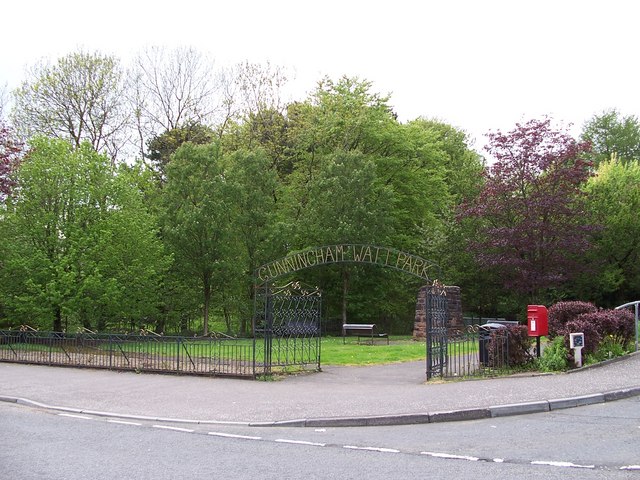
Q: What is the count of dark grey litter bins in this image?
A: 1